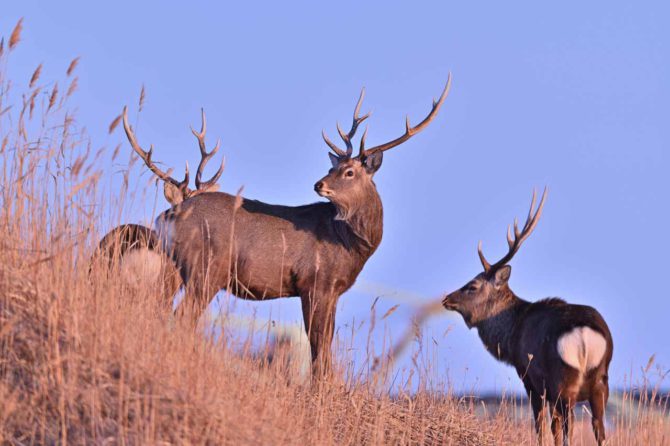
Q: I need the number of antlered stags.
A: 3